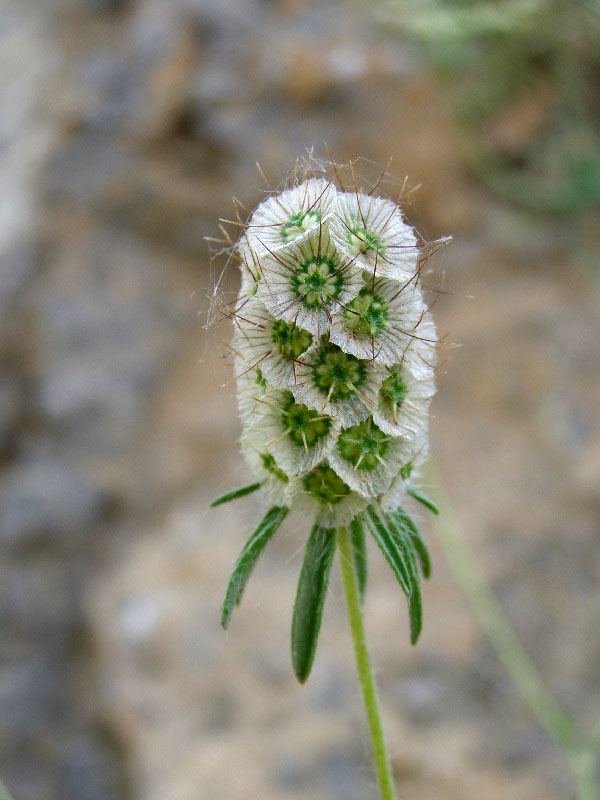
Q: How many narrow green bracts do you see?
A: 8